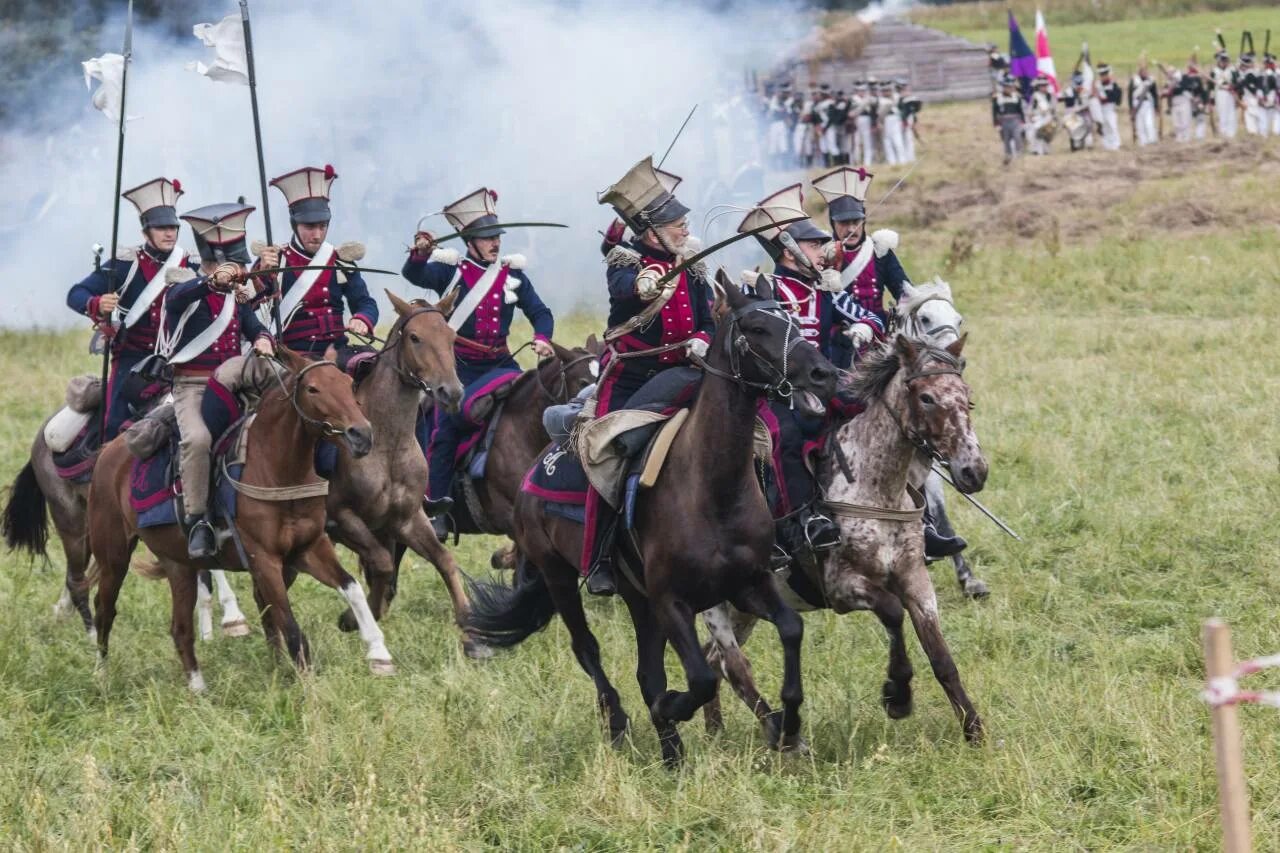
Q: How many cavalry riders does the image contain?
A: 7